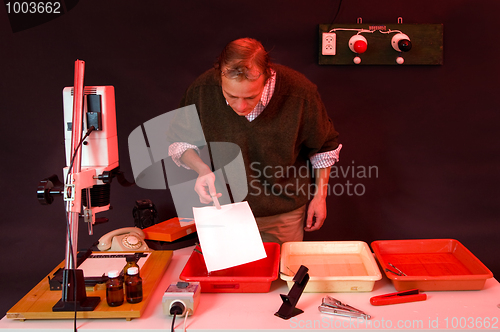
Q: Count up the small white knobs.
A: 2